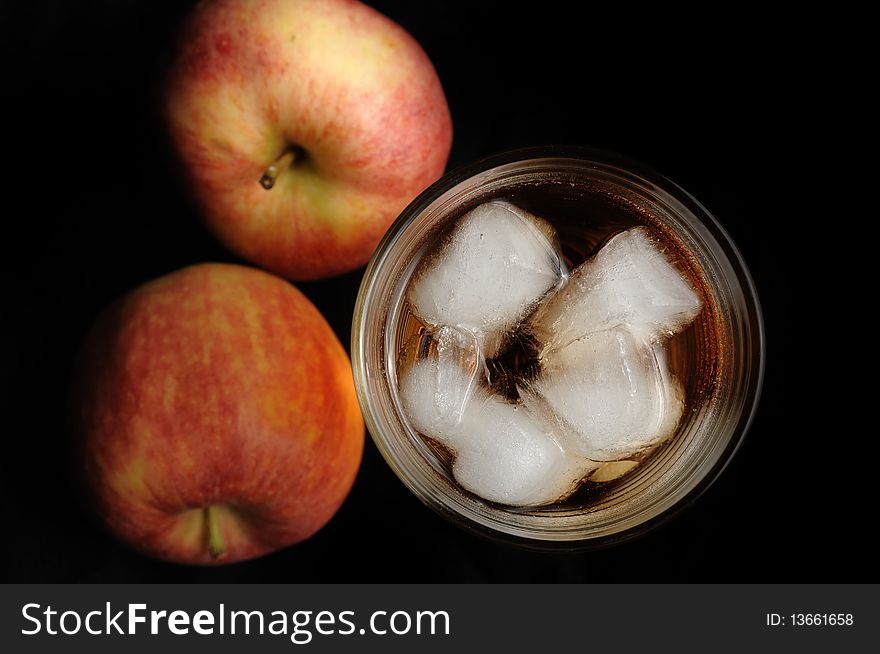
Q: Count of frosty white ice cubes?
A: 5